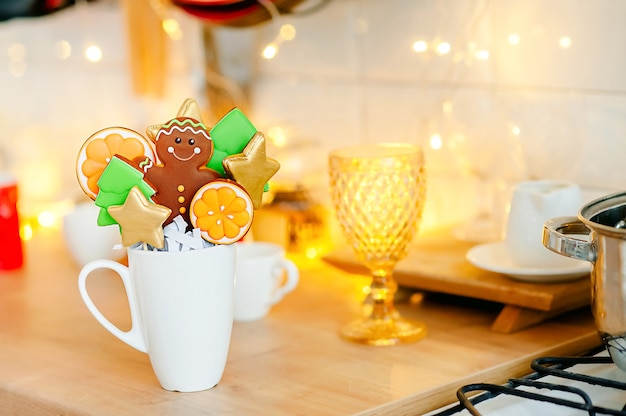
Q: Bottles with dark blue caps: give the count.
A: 0